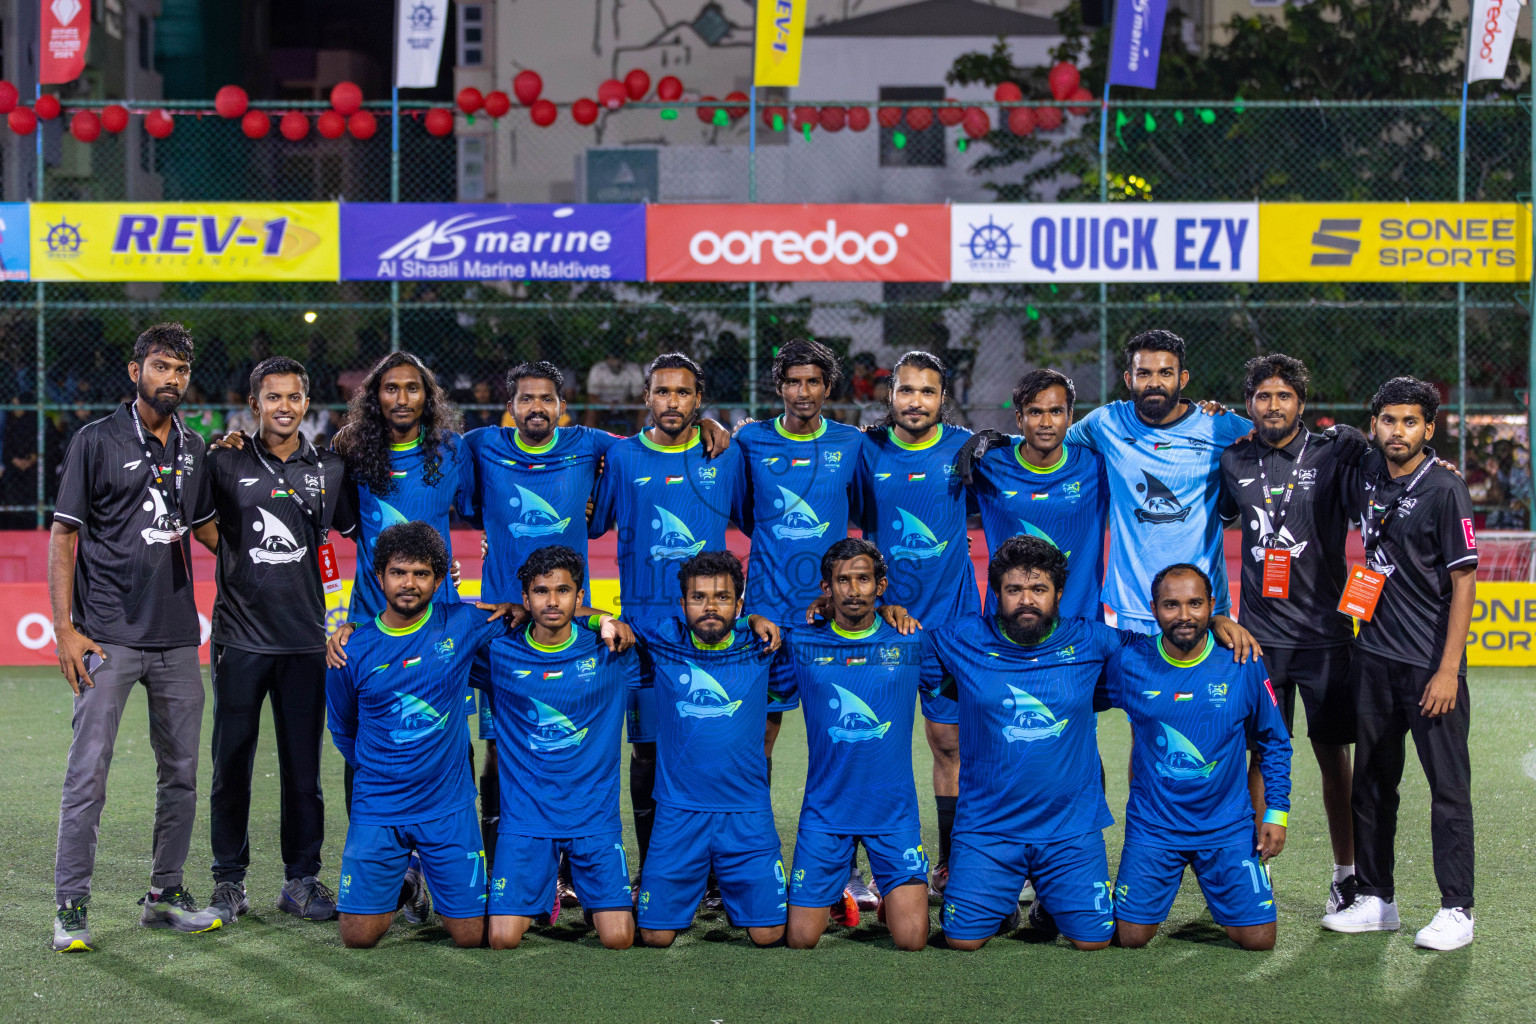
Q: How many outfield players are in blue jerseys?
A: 12